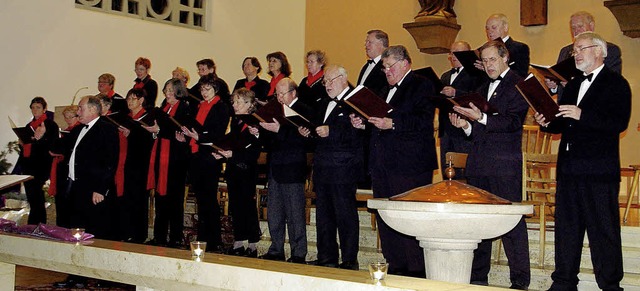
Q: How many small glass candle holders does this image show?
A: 3